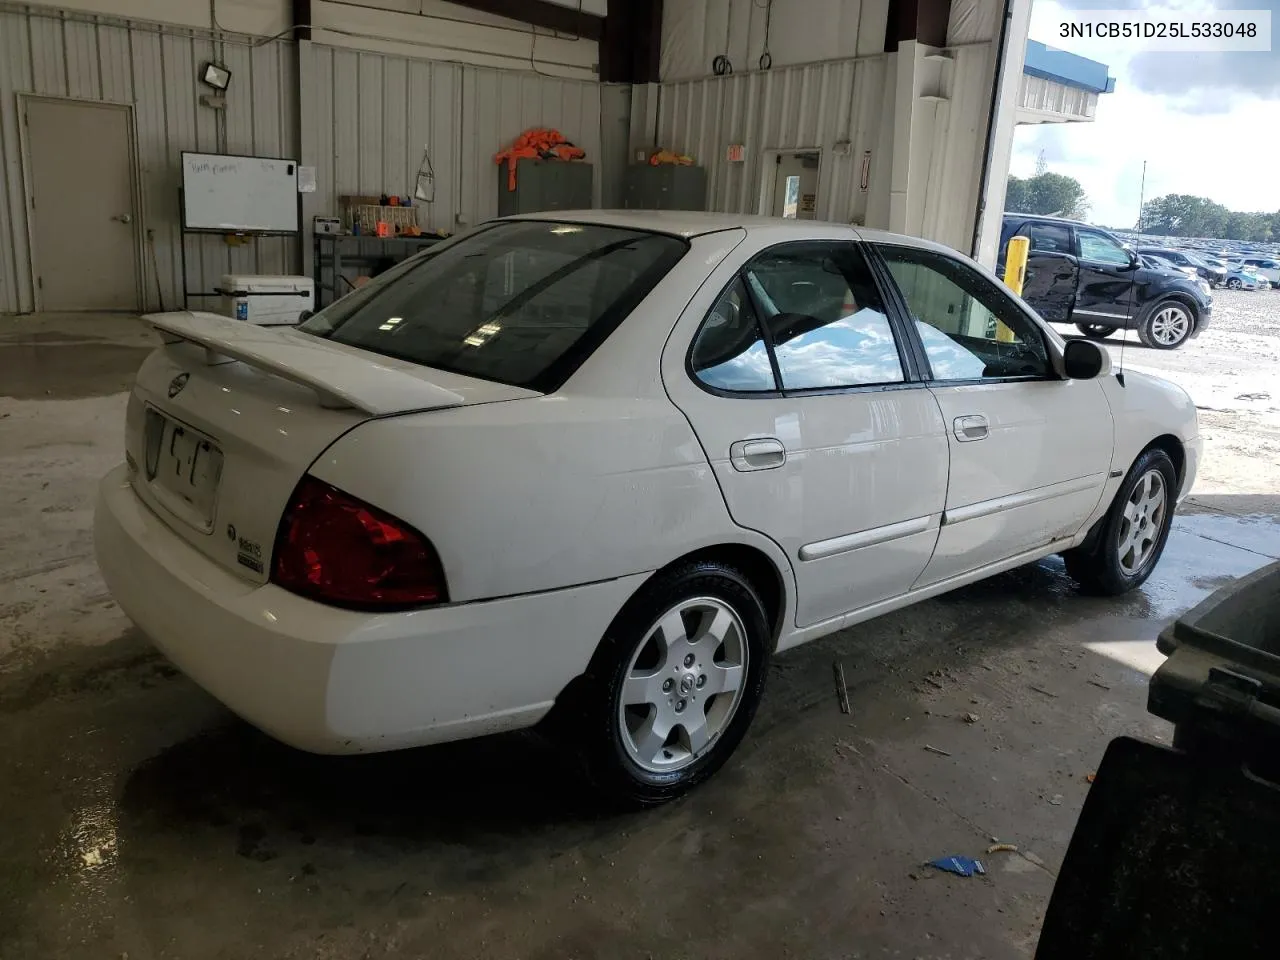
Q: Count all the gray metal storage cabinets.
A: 2